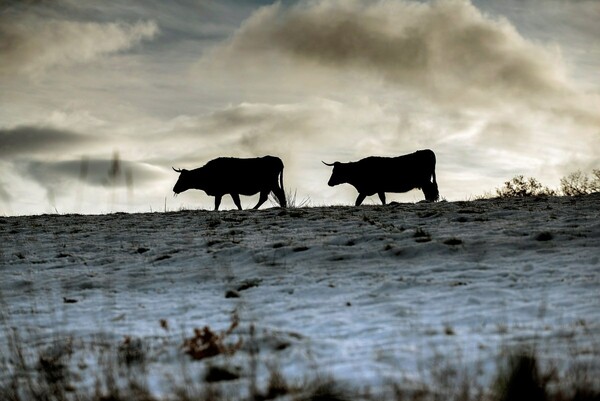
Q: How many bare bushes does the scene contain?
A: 2